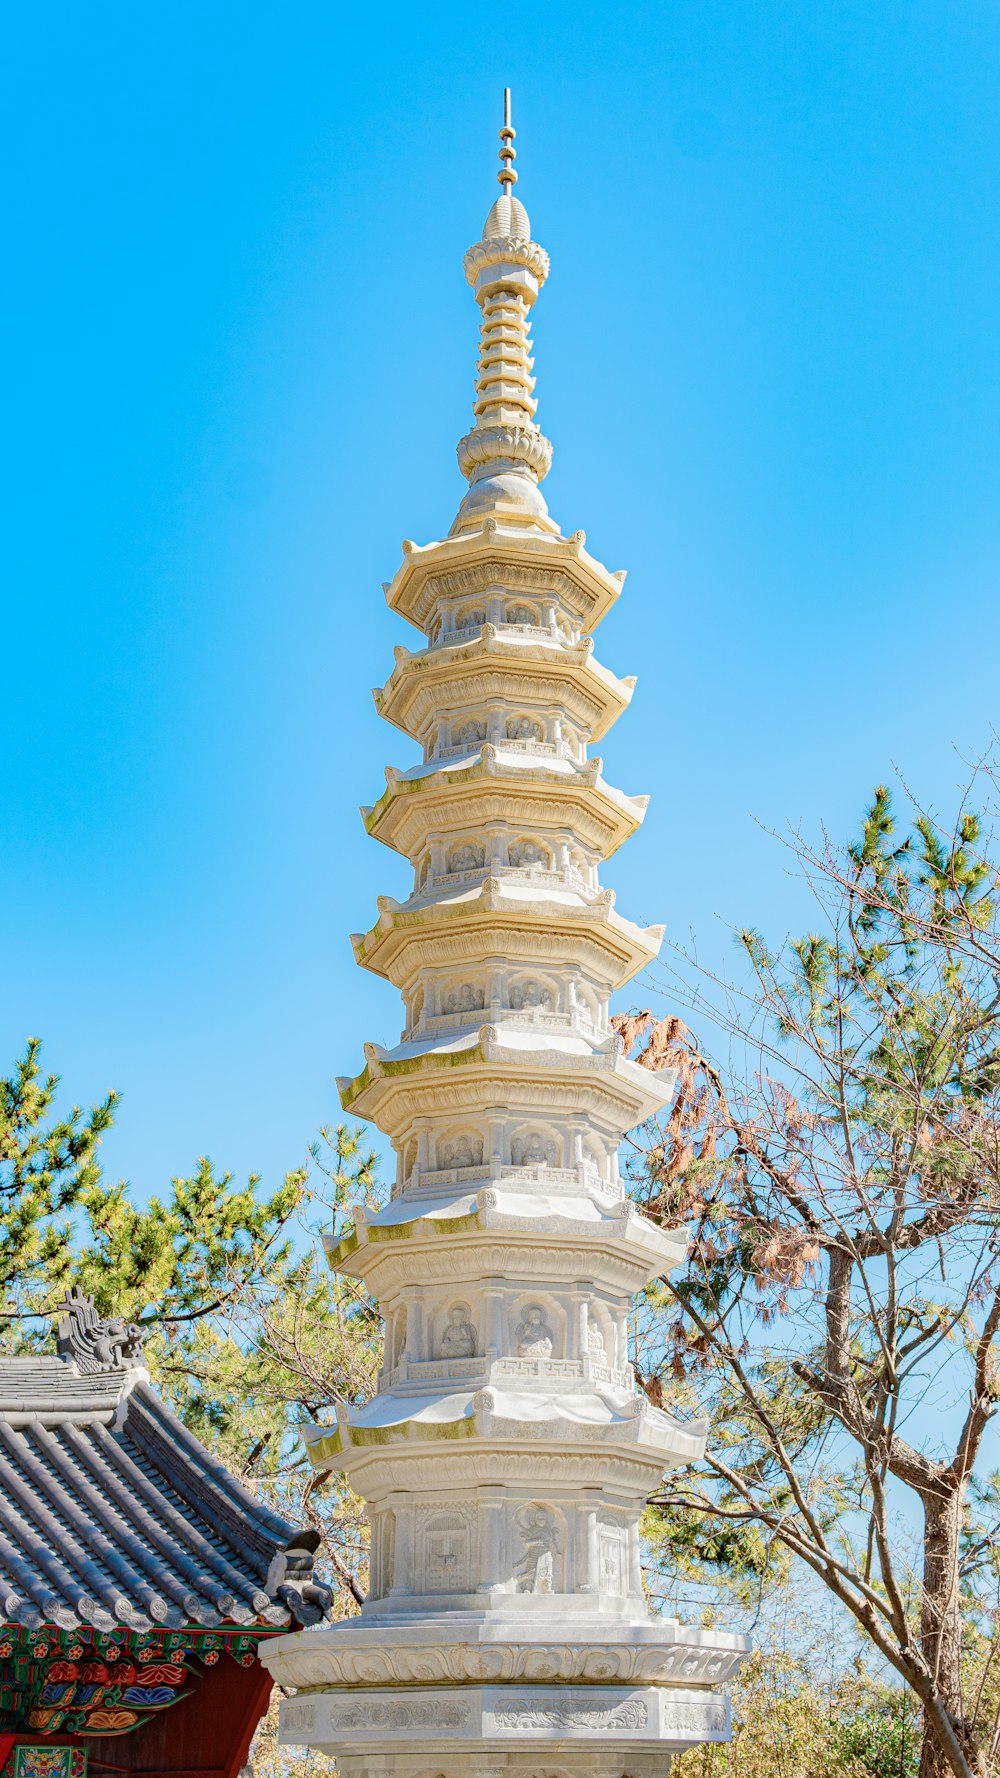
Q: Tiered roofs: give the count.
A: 7